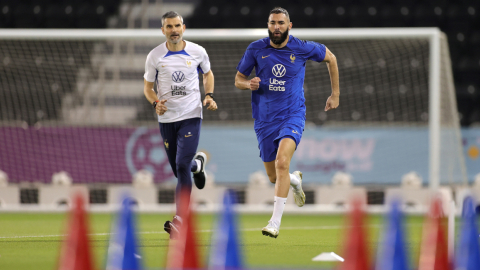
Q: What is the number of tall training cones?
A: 8